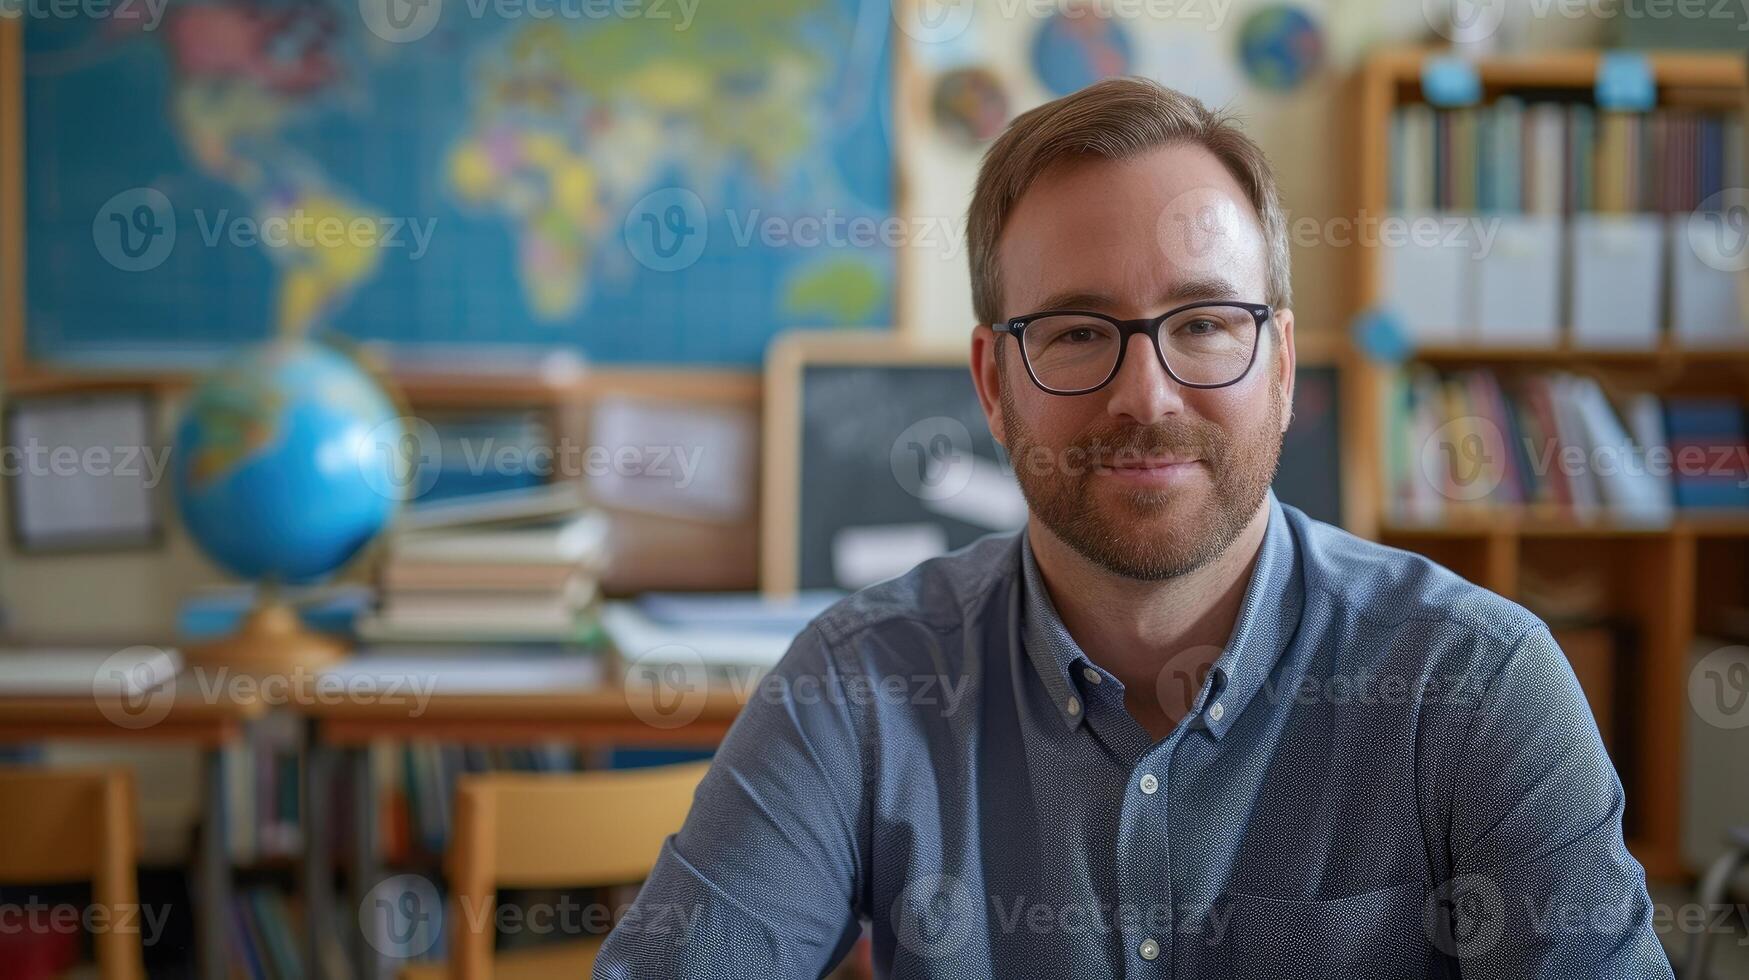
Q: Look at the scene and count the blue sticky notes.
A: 3